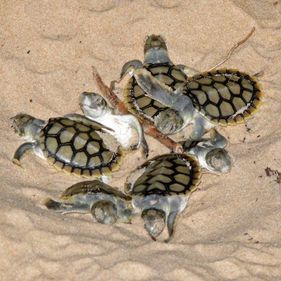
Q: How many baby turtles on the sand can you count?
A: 7